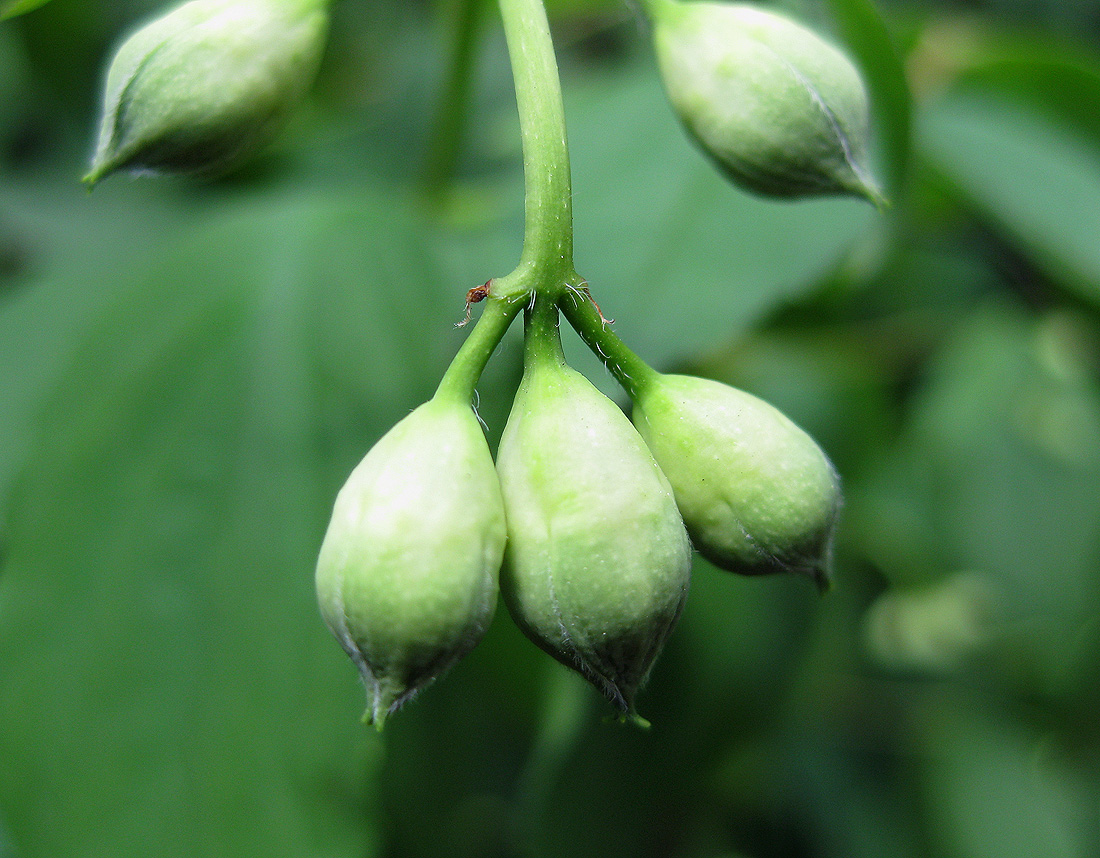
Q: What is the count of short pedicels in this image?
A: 3